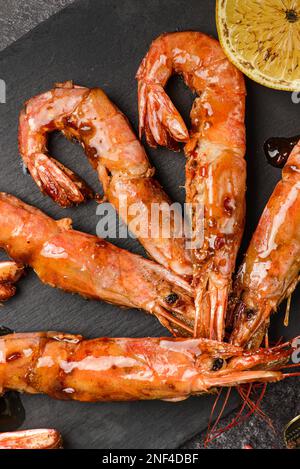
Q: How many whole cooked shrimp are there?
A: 5